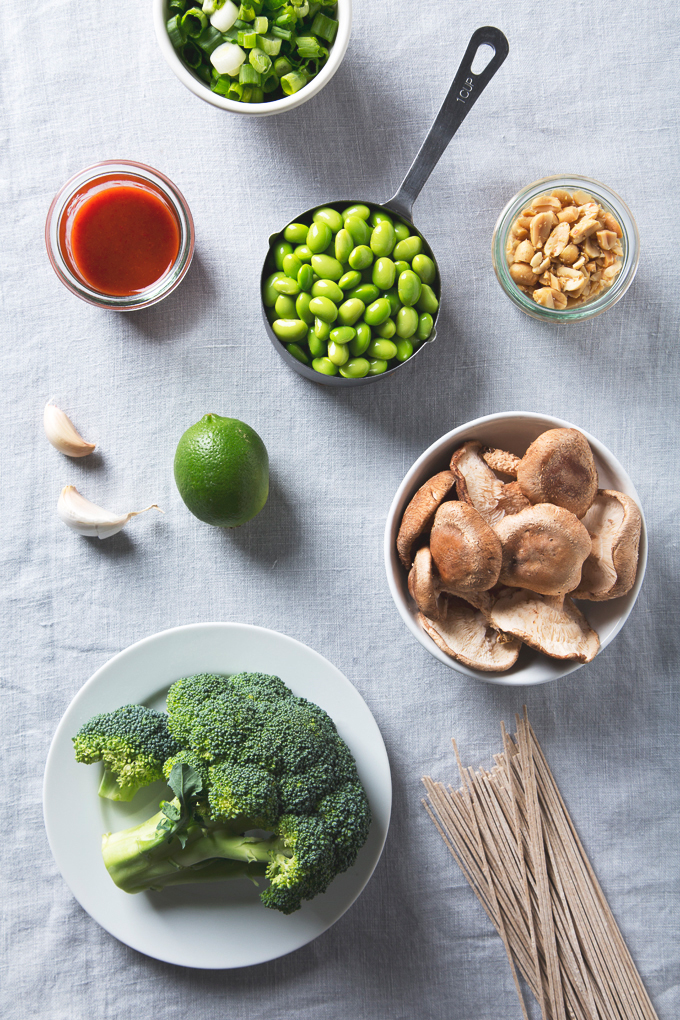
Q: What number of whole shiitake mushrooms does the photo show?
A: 9